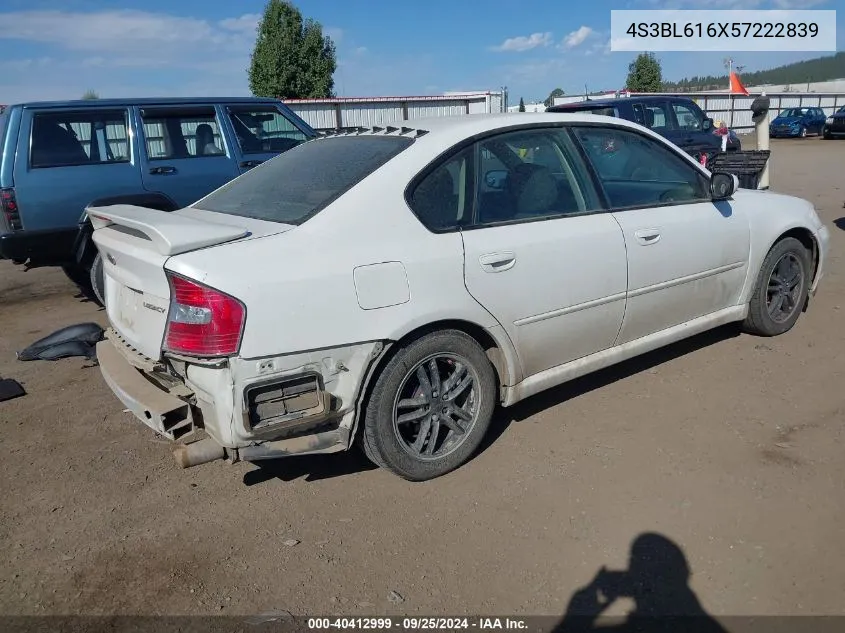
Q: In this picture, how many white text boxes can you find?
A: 1